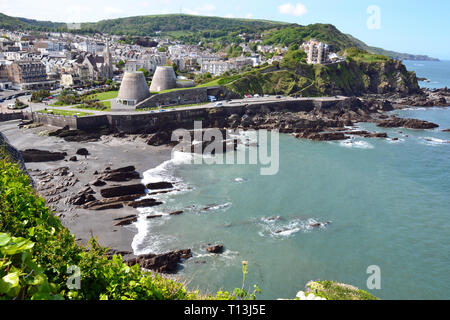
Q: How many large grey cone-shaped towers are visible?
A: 2